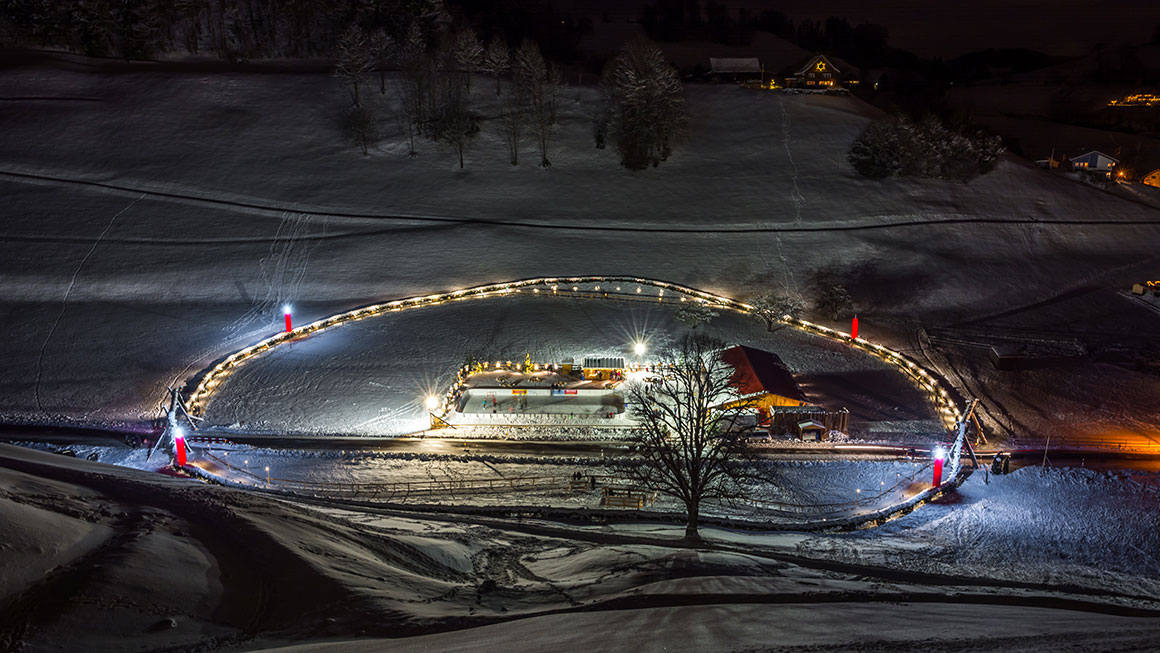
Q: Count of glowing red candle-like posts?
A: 4